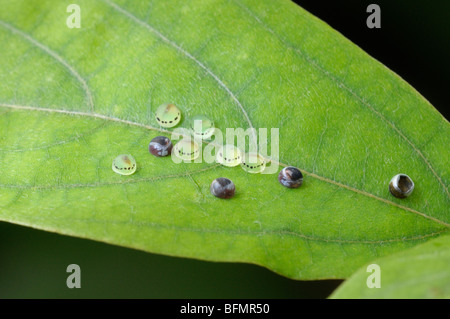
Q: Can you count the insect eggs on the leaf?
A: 10